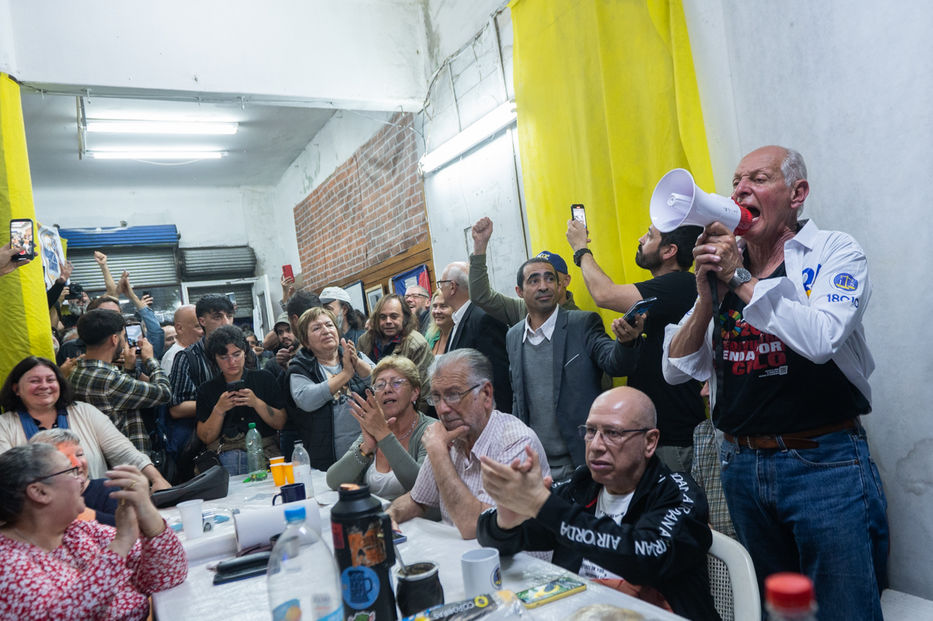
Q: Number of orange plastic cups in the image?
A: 3